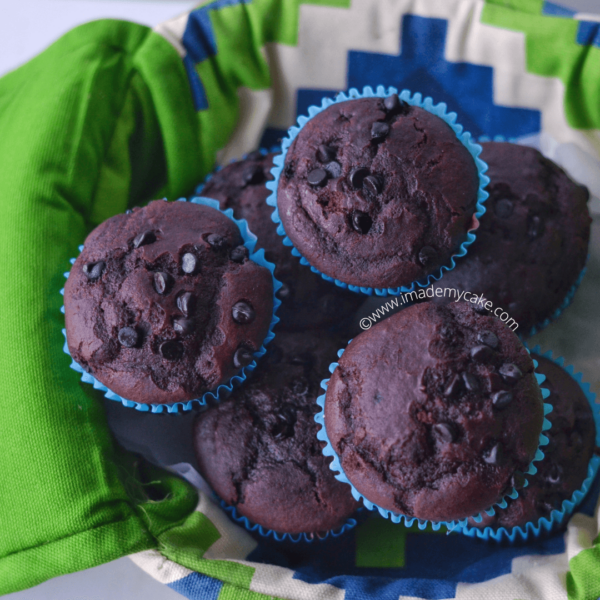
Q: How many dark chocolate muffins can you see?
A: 7